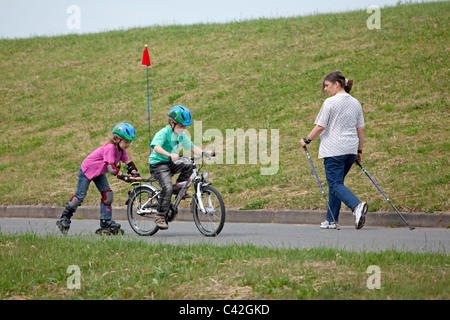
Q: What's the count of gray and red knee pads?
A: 2